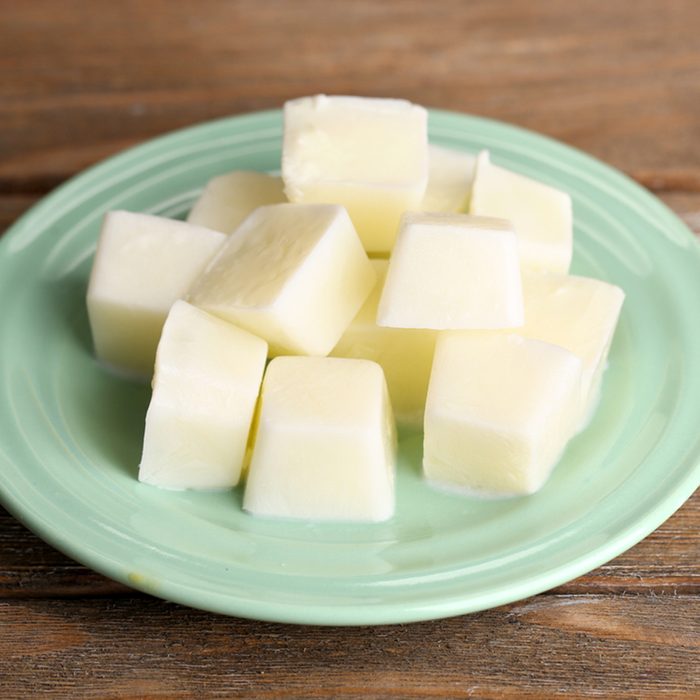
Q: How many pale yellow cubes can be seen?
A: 12